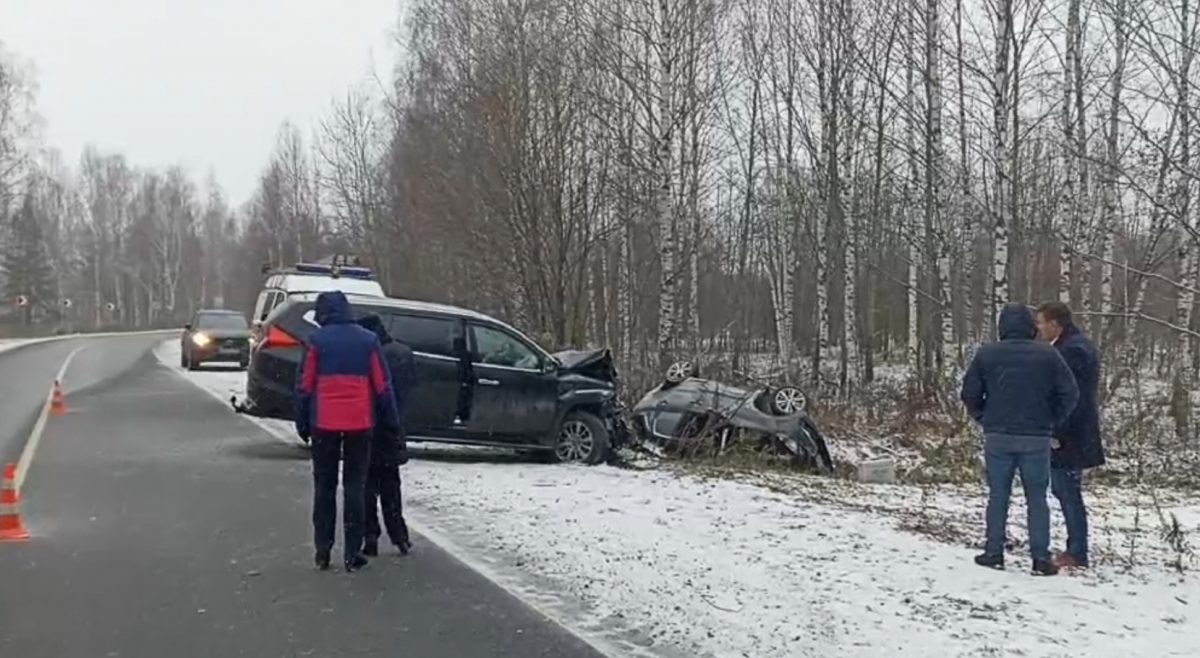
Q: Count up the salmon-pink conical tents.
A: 0